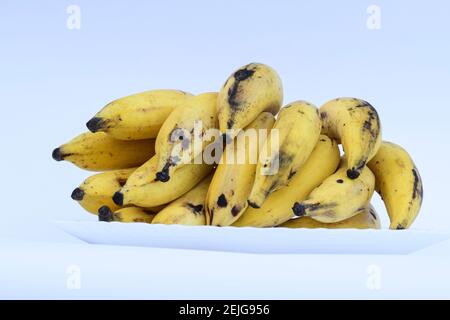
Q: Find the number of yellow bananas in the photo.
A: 15